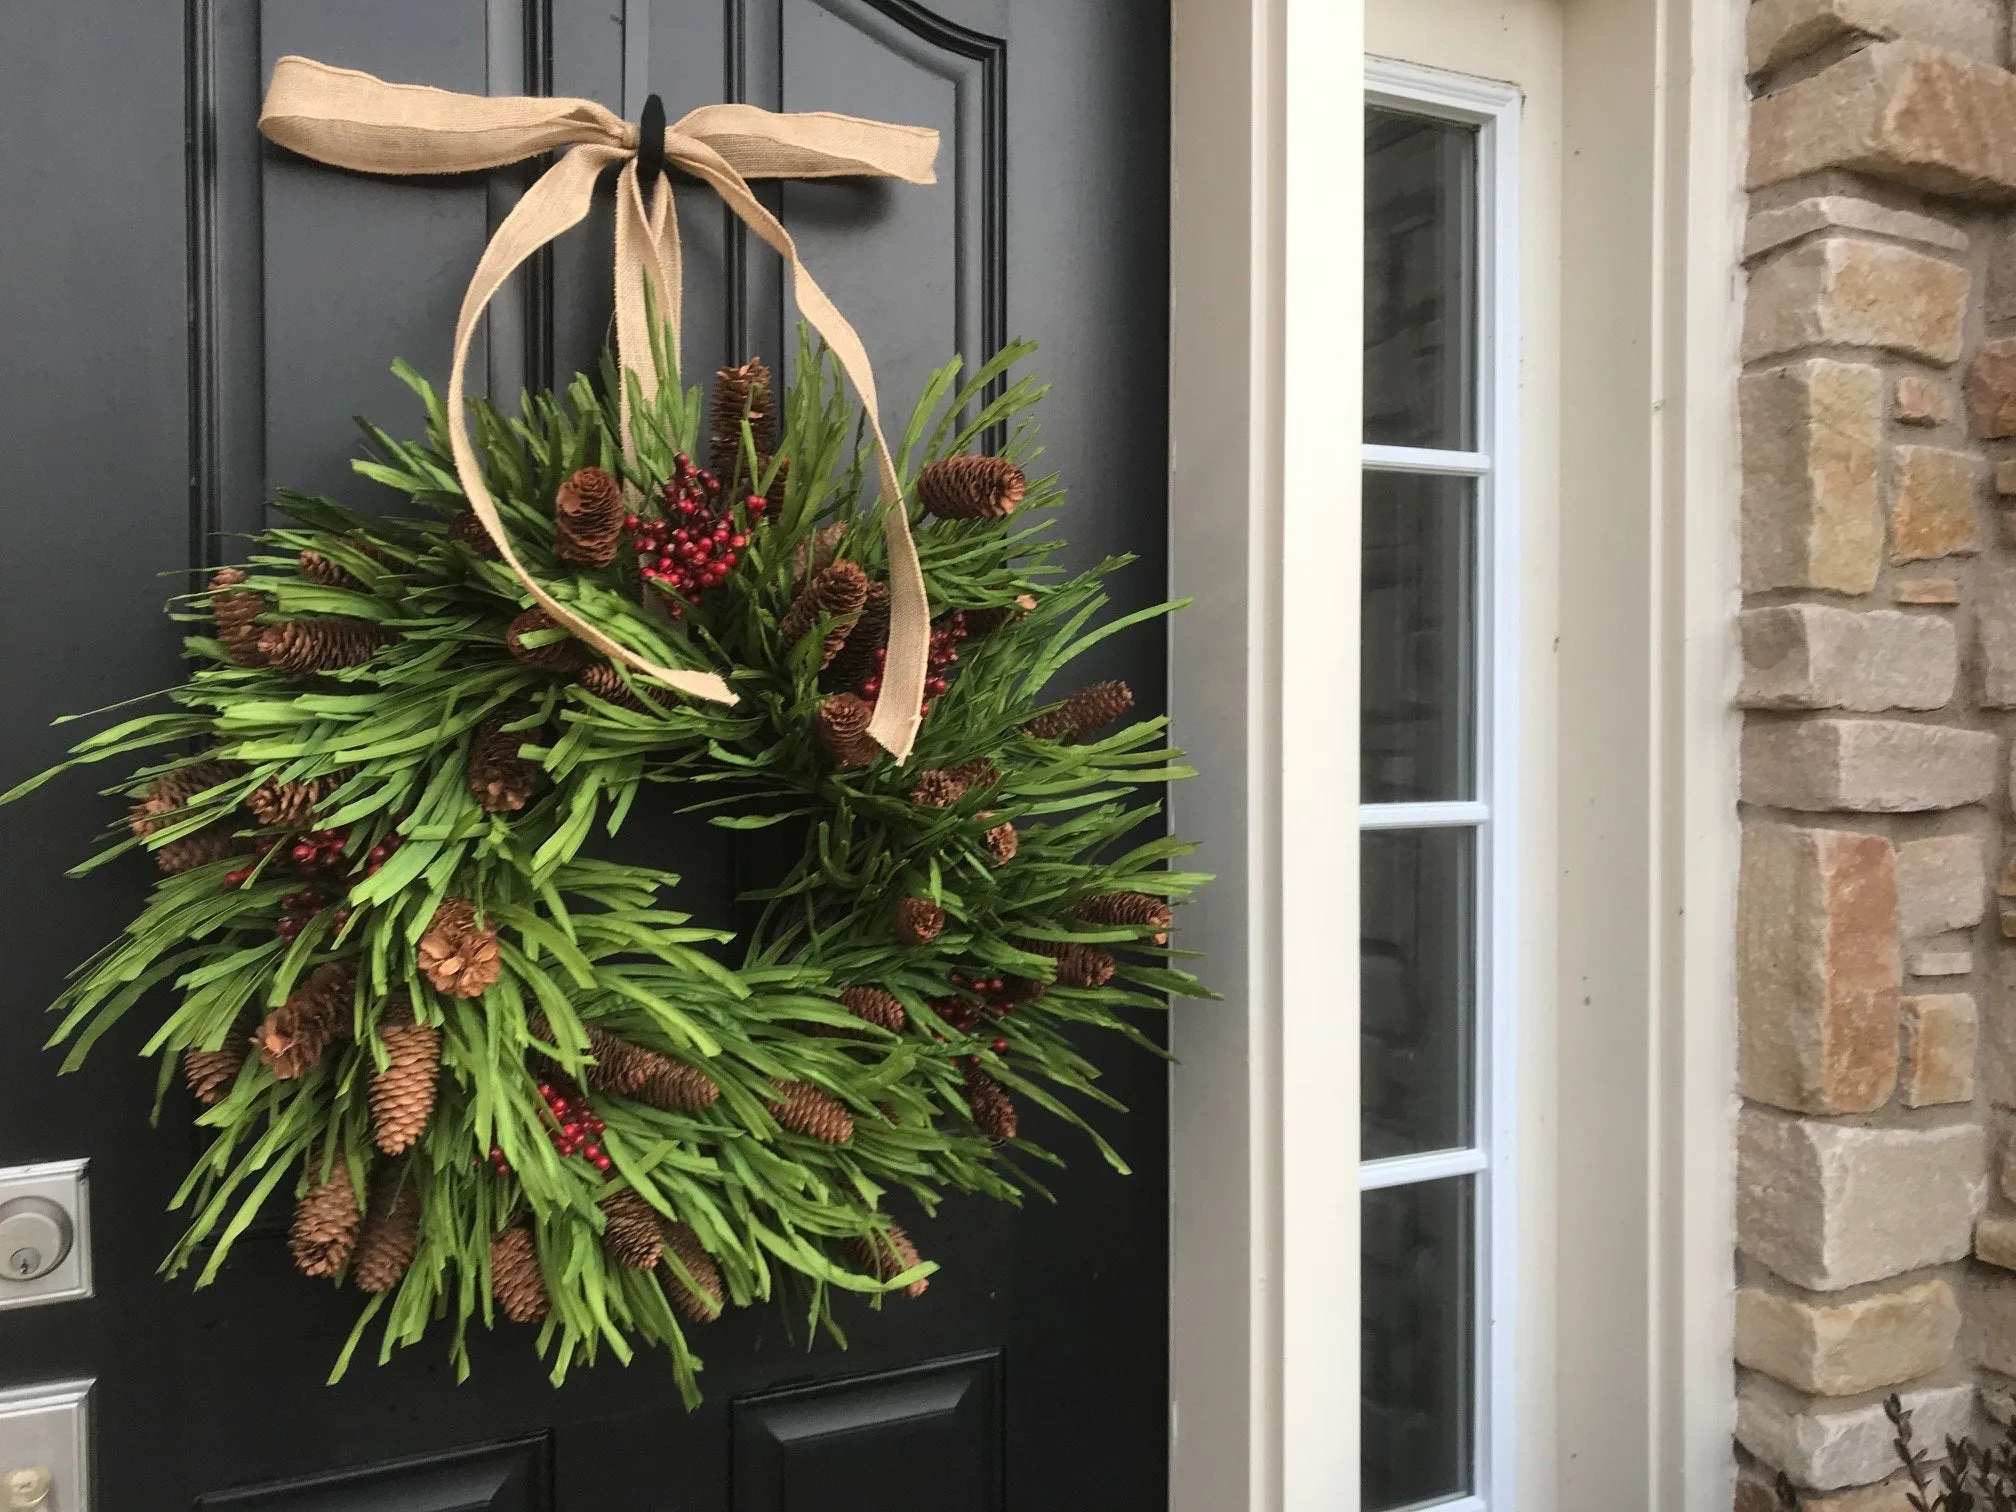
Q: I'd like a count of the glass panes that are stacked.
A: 4